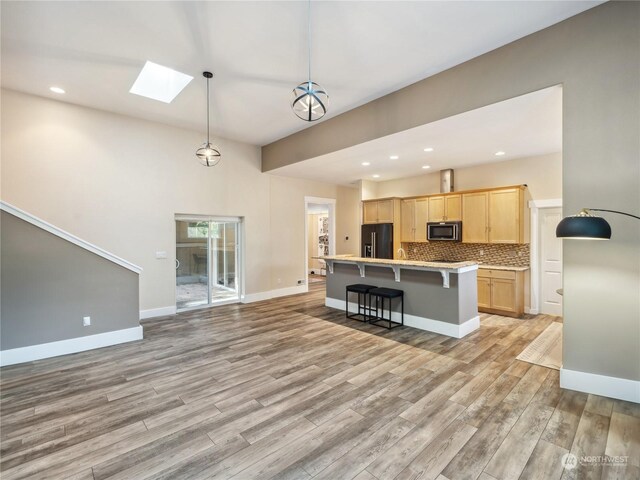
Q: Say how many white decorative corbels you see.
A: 4